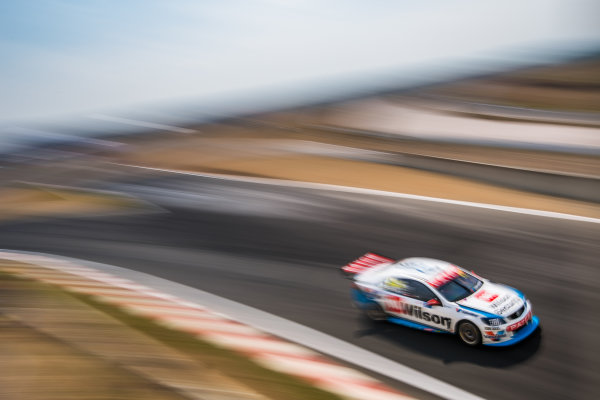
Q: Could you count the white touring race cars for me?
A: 1